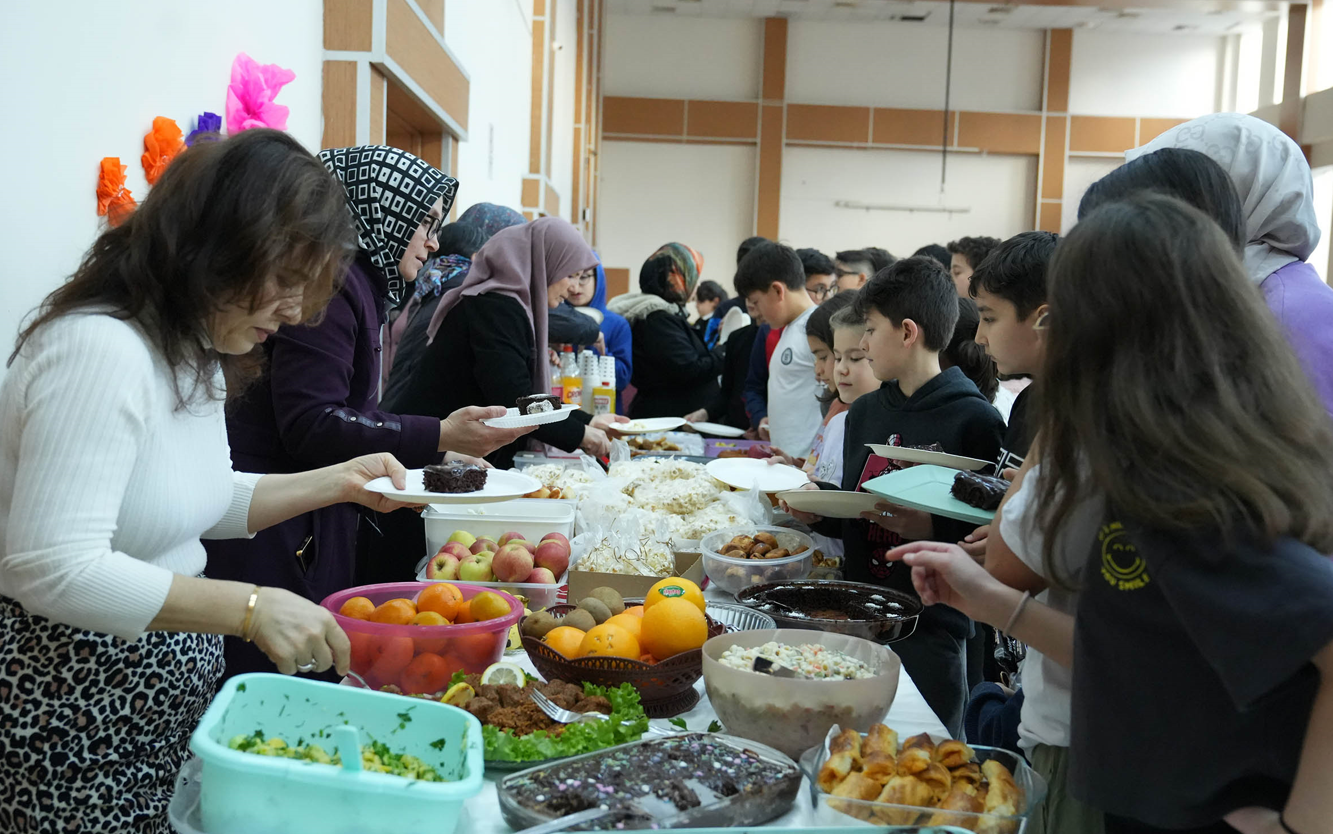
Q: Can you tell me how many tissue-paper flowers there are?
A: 4